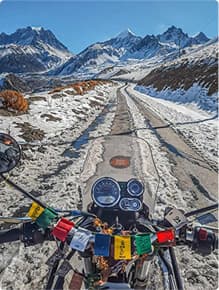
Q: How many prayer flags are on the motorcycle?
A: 8